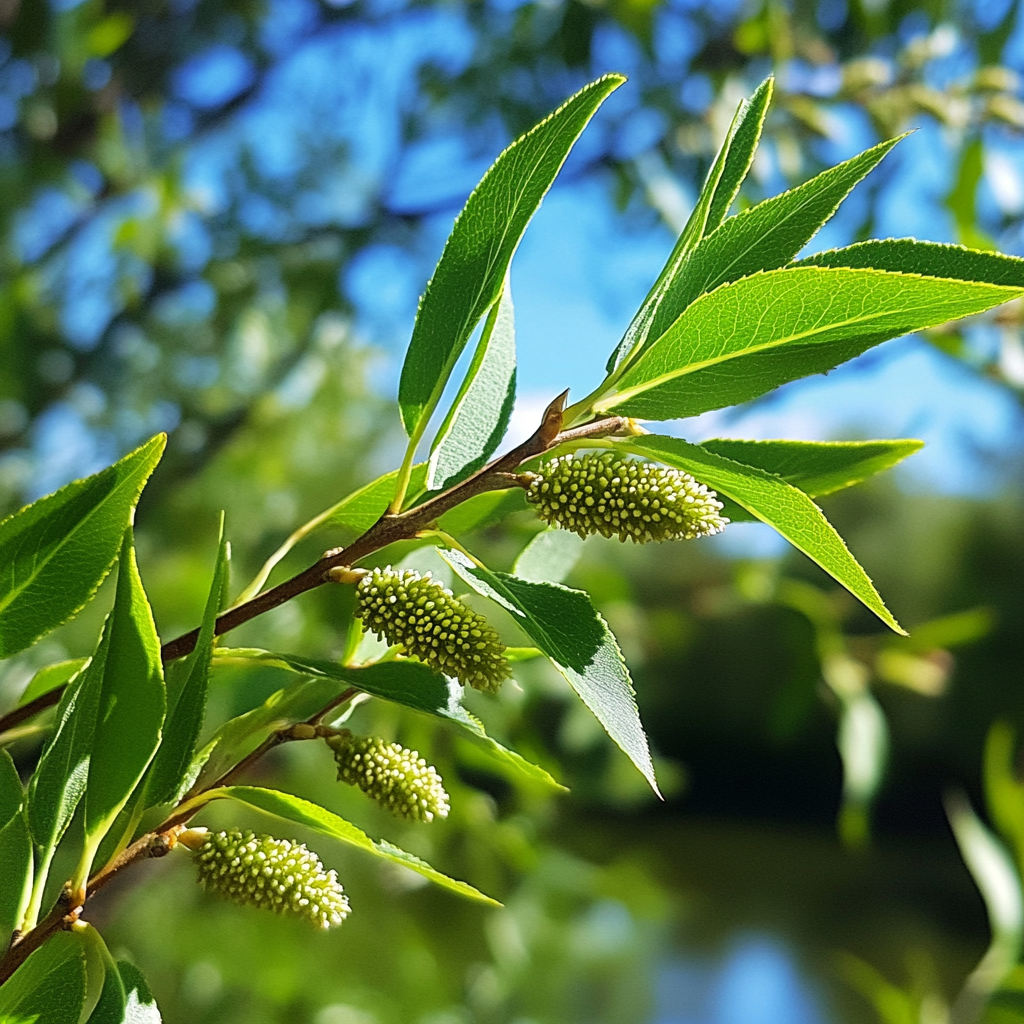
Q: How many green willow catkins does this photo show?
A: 4